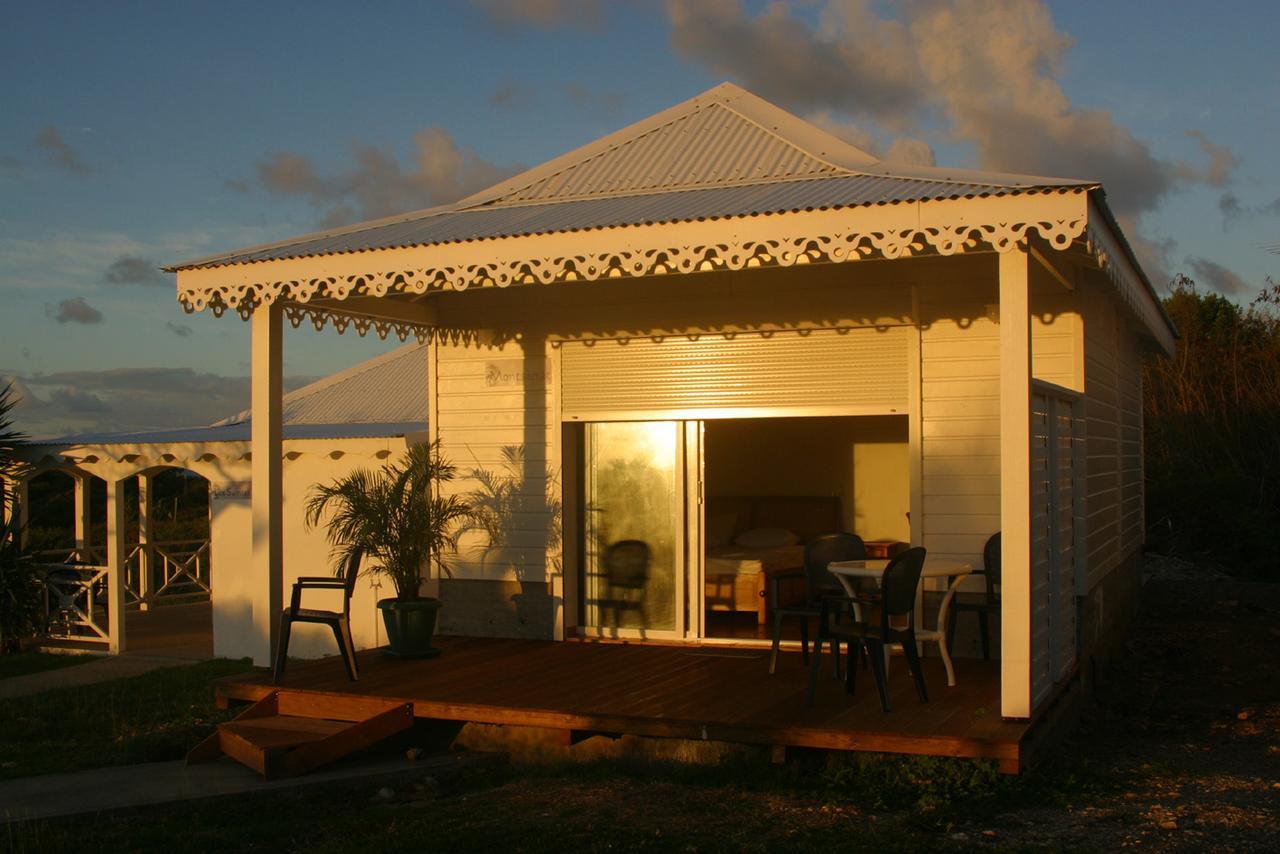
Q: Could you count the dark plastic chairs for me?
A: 4